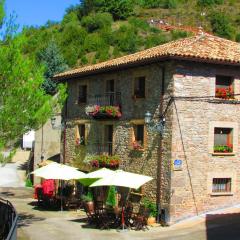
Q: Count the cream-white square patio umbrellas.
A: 3